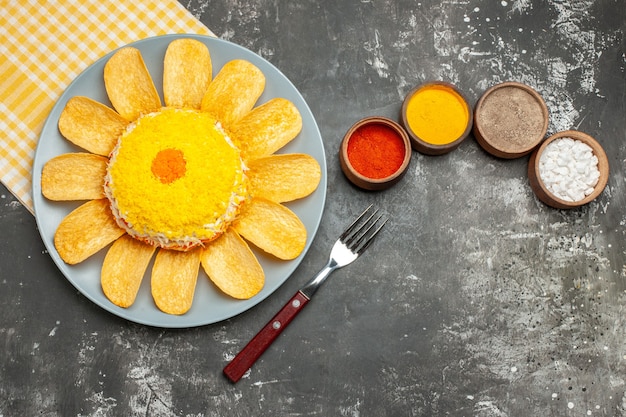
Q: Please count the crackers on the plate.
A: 12